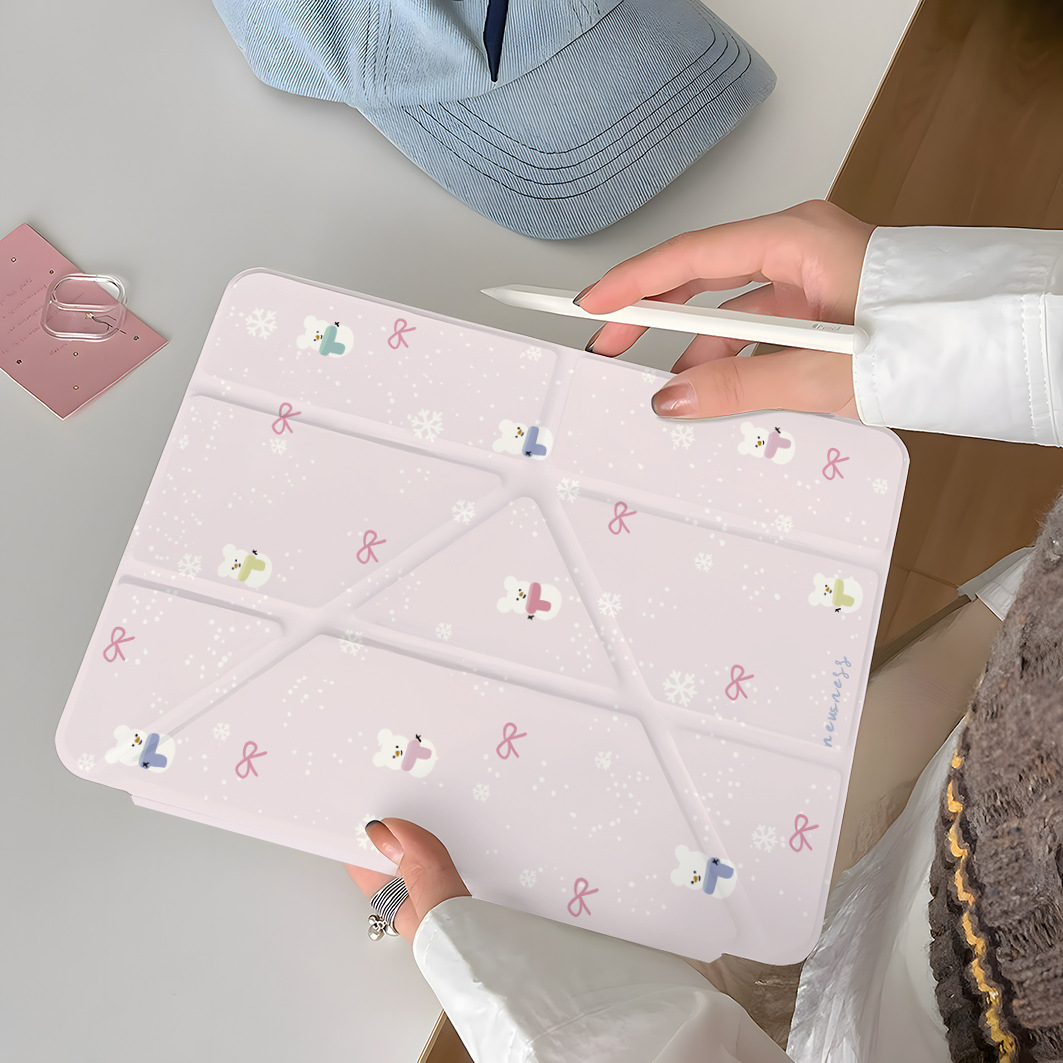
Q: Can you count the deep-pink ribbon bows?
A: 11